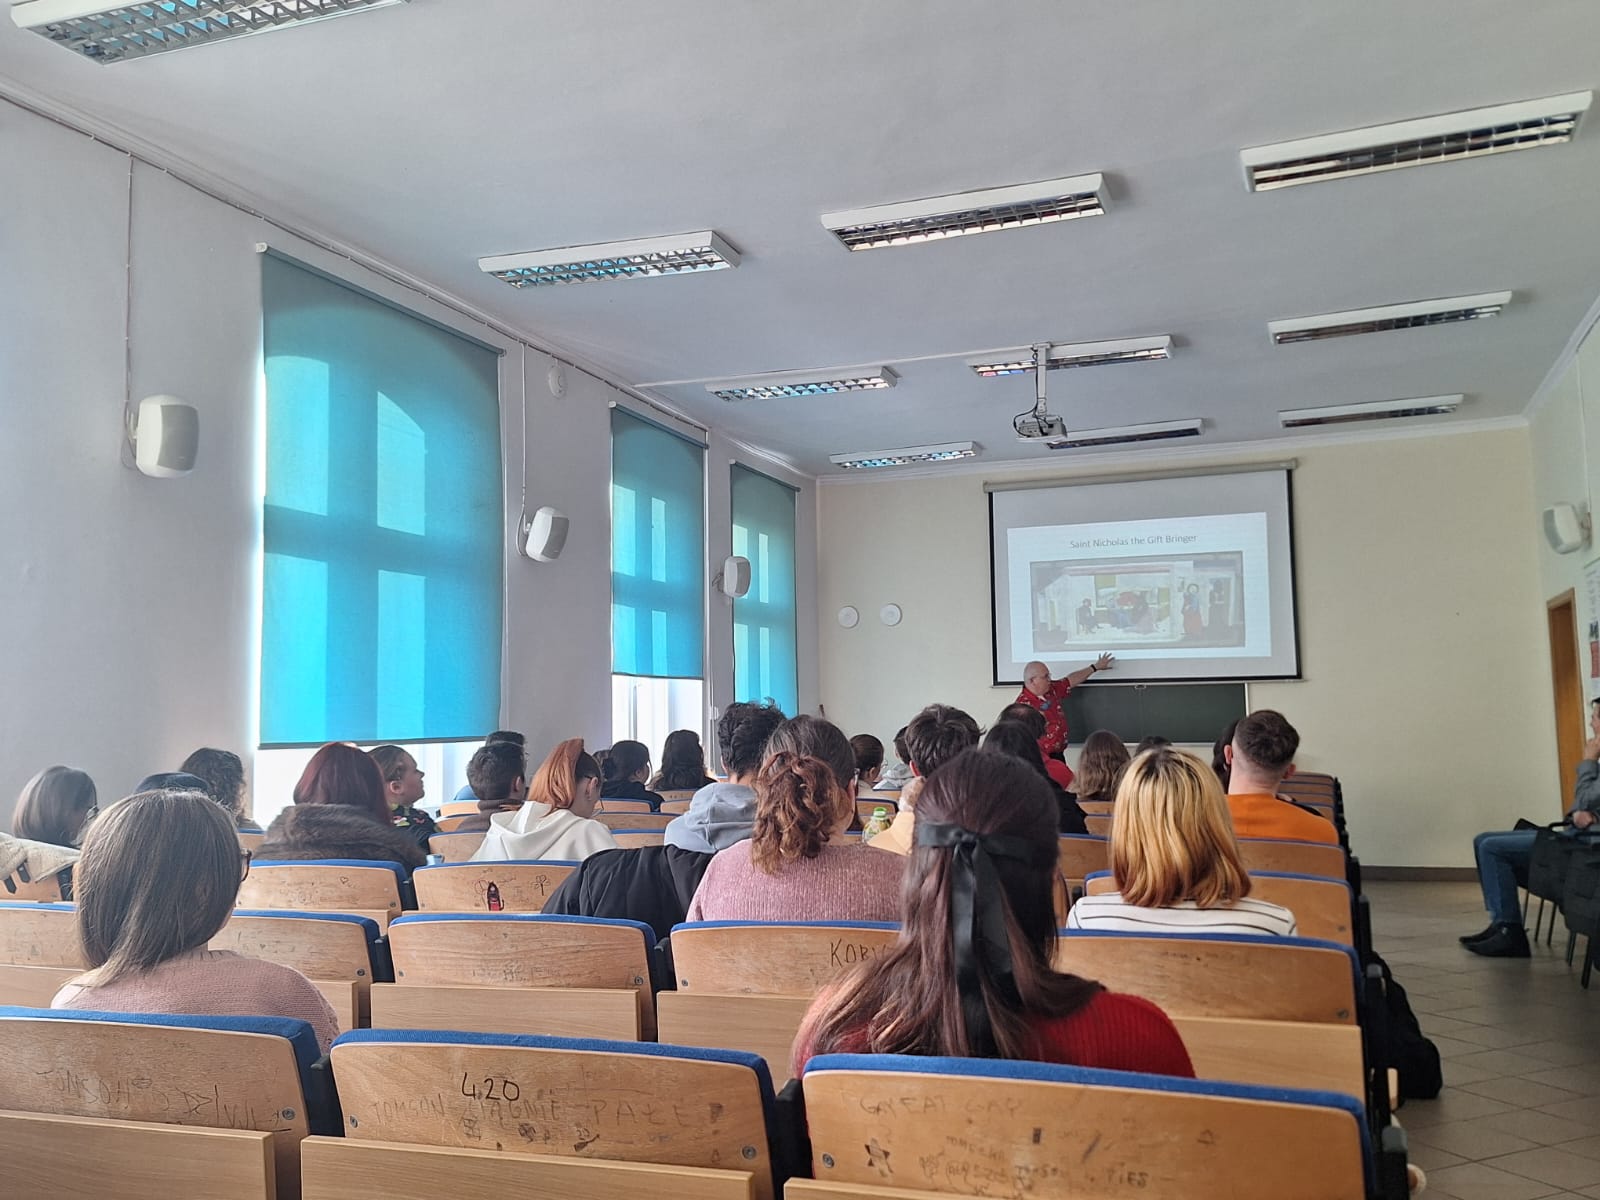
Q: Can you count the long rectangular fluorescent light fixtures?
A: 10